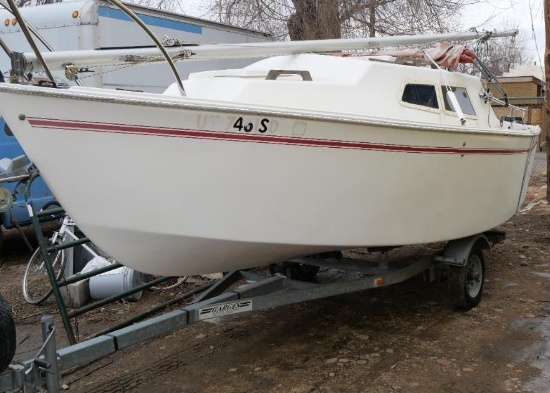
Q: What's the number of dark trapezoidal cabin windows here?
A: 2